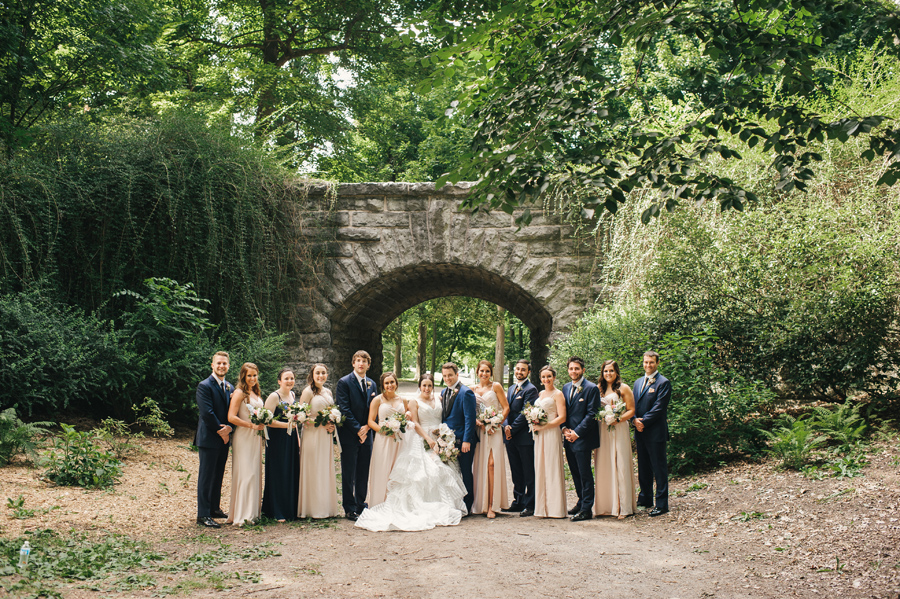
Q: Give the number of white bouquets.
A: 8